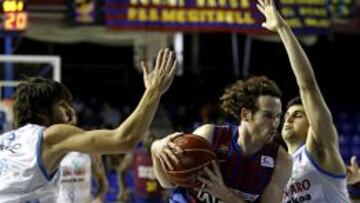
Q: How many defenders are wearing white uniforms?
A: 2